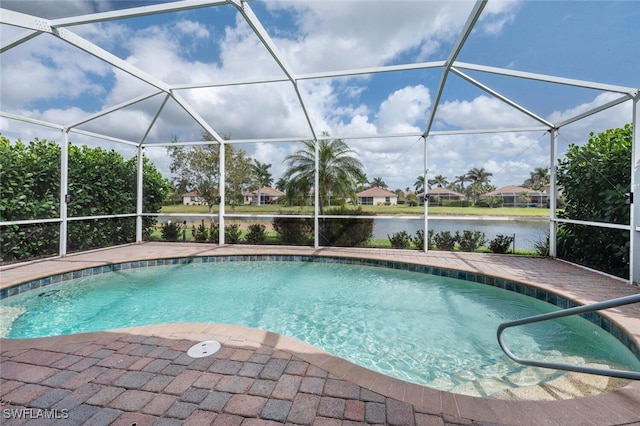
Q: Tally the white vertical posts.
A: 7